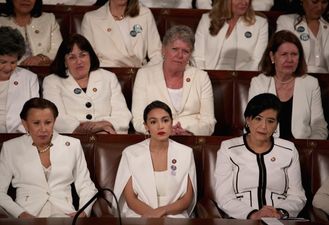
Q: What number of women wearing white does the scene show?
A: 11